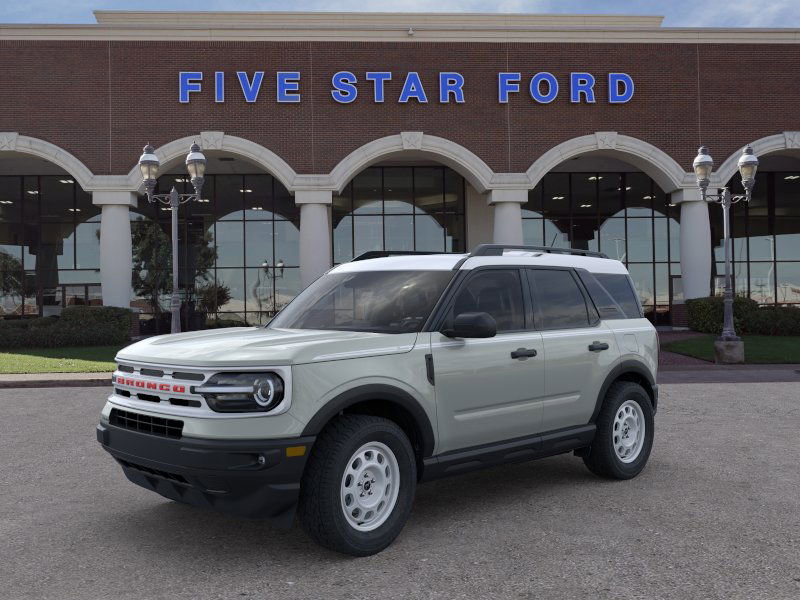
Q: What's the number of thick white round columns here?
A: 4